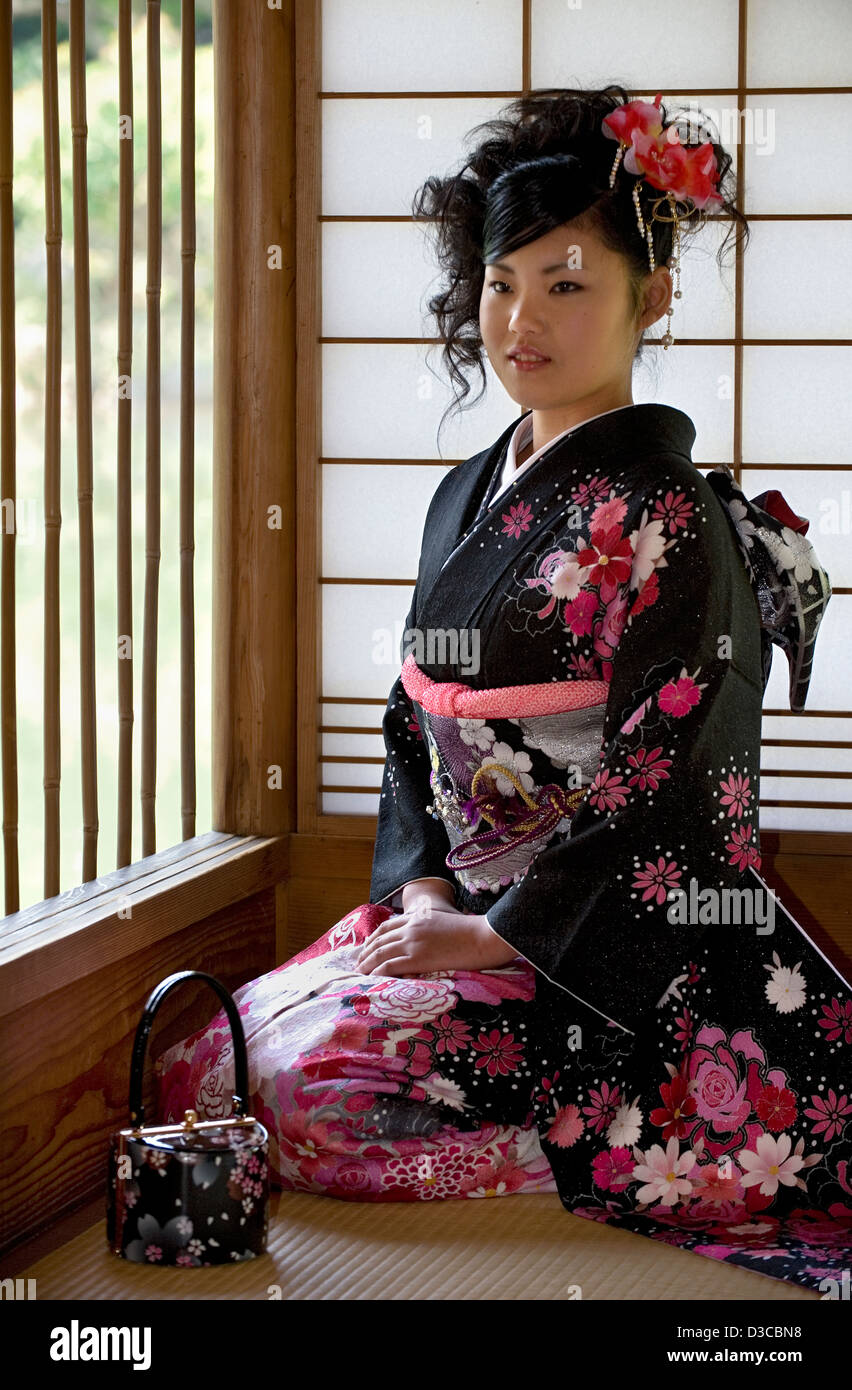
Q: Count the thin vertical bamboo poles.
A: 6